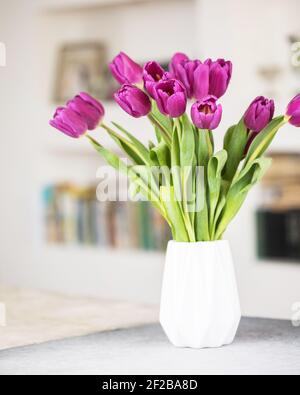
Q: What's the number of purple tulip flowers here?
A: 12